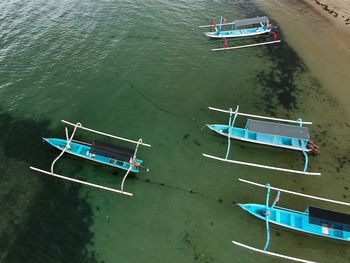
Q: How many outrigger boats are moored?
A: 4